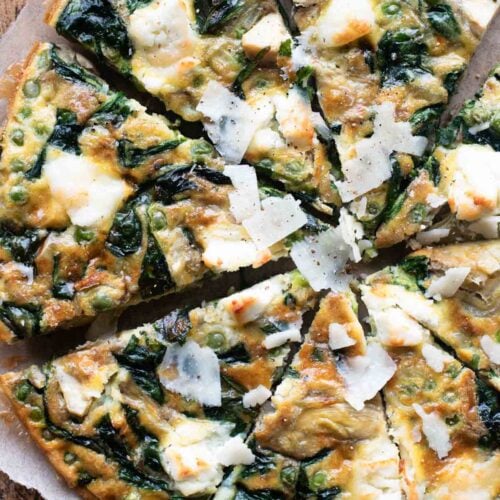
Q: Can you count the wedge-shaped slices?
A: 8